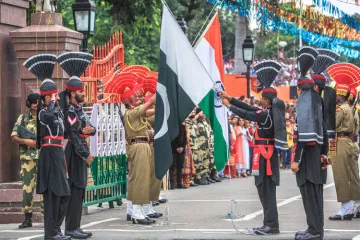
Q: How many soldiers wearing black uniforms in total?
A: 5